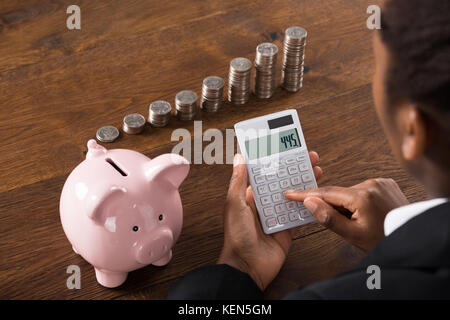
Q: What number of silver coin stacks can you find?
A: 8